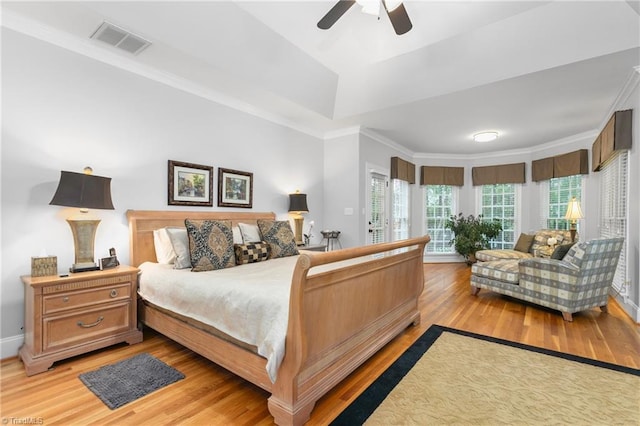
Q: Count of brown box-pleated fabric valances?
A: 5